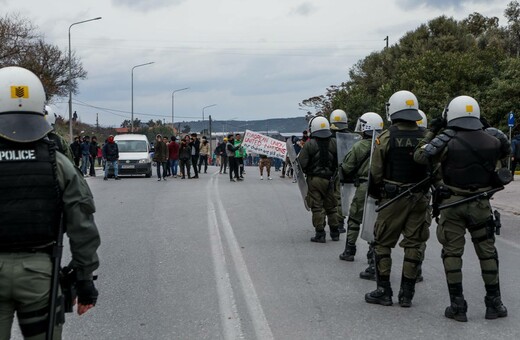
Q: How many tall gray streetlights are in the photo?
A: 4